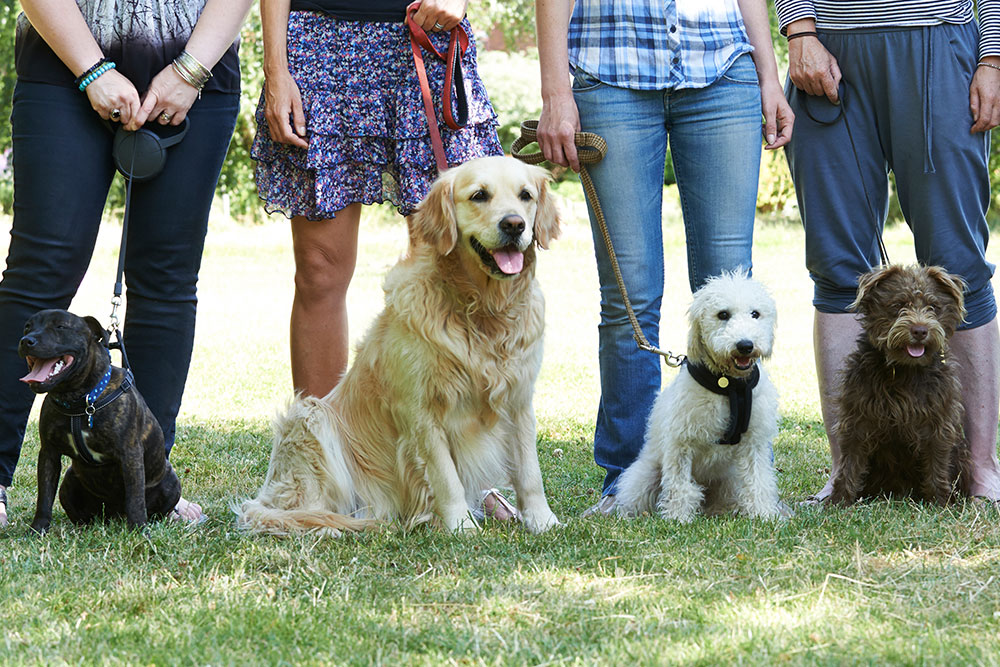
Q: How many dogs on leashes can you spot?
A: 4